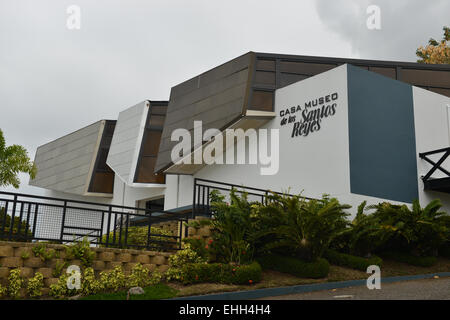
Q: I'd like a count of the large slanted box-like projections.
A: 3